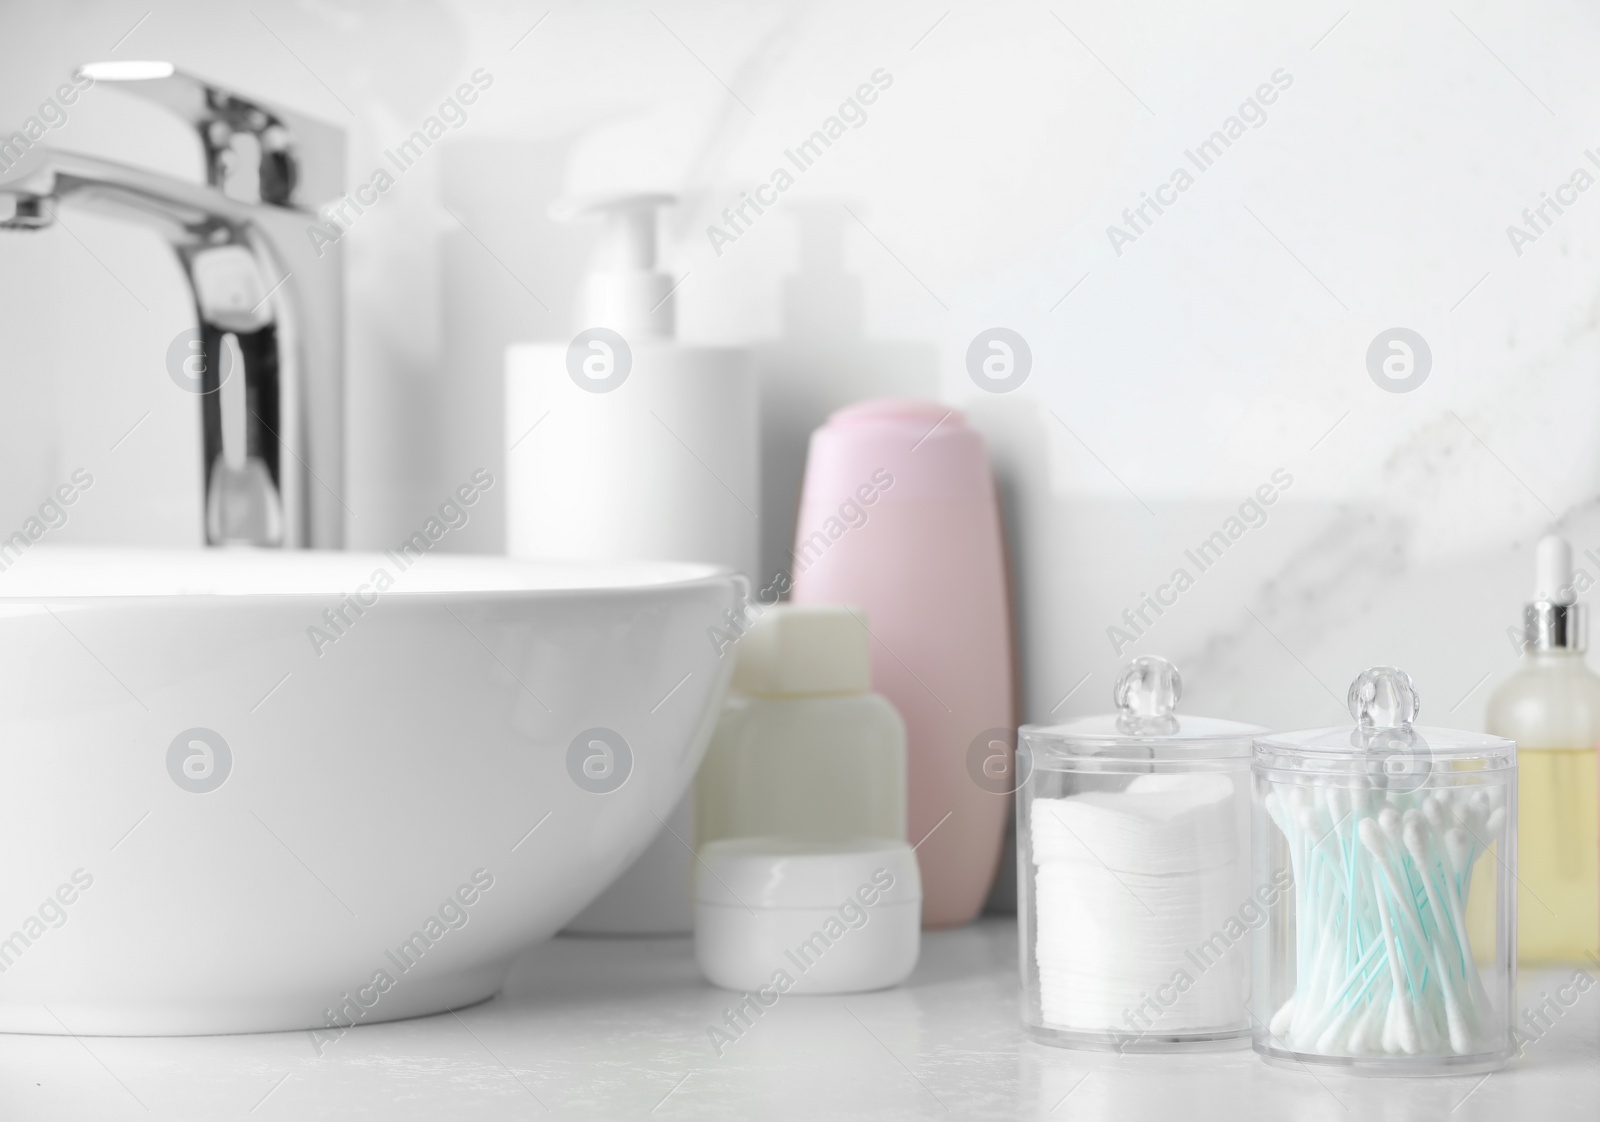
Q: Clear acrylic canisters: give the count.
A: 2